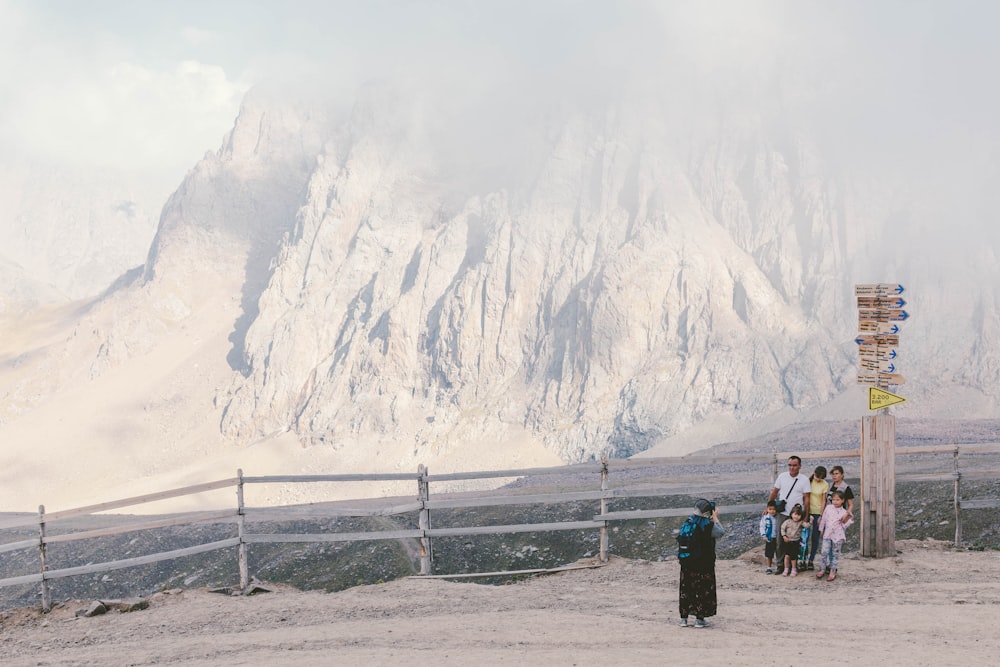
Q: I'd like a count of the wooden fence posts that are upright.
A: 6